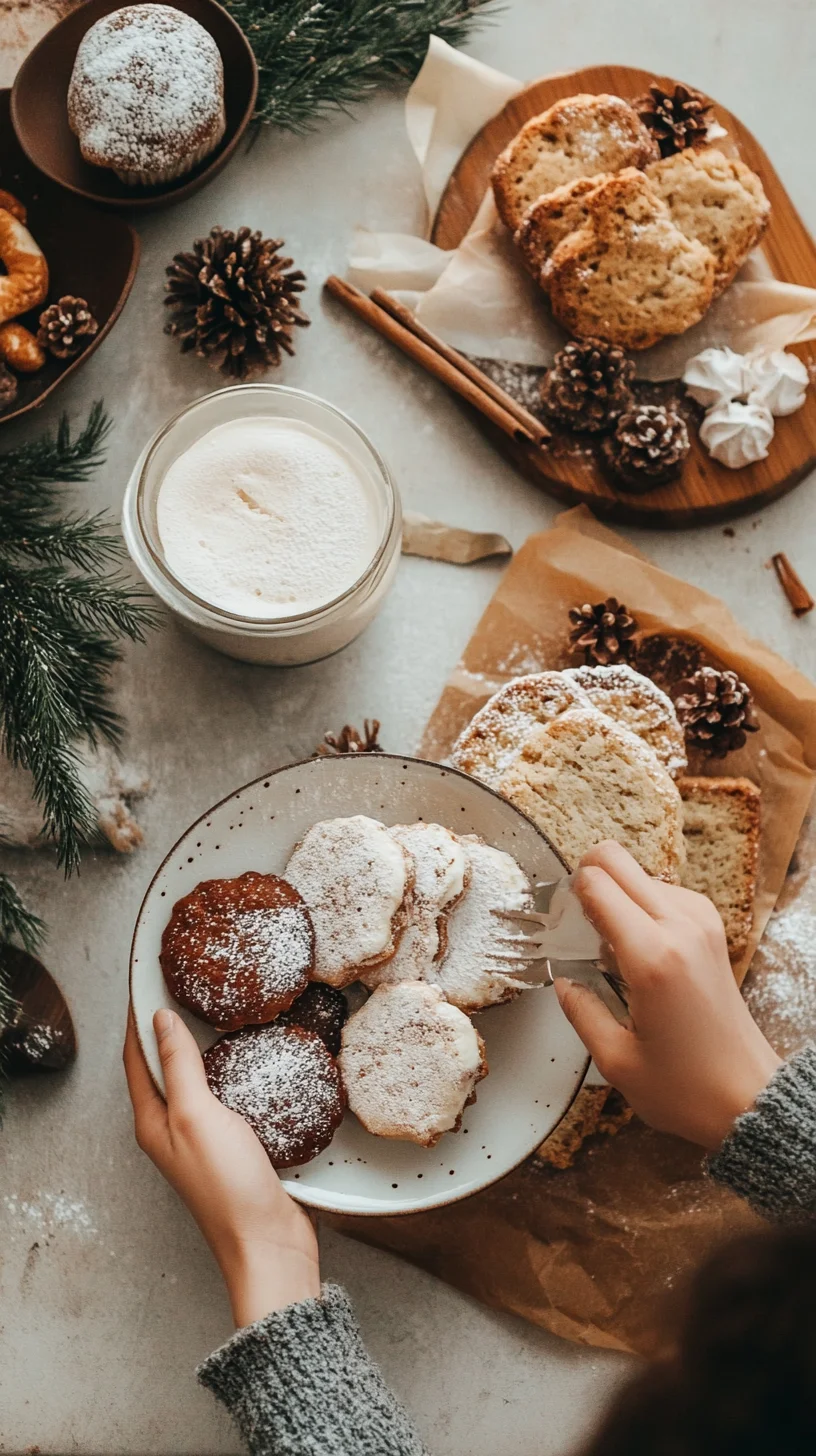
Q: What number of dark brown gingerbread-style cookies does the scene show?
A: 3